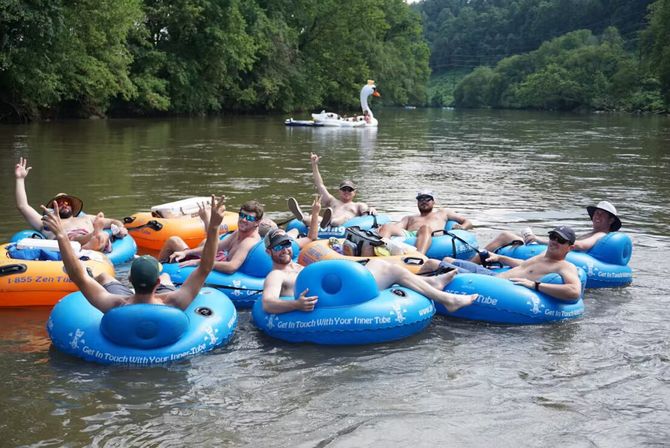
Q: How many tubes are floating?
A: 11